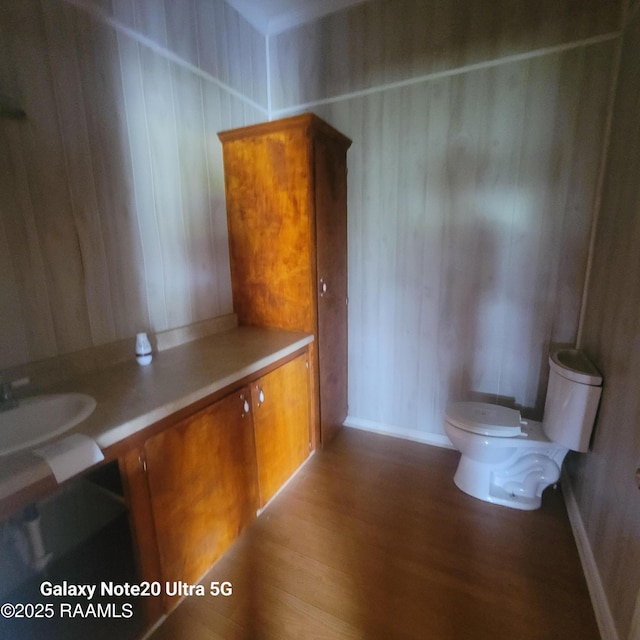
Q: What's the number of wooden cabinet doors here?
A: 3